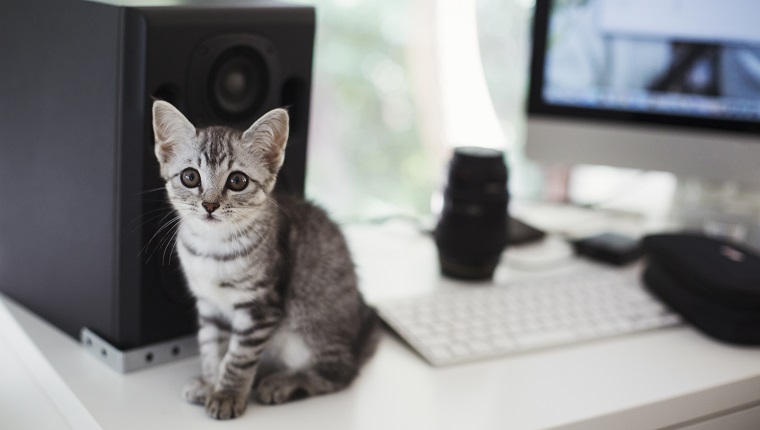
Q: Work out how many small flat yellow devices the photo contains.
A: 0